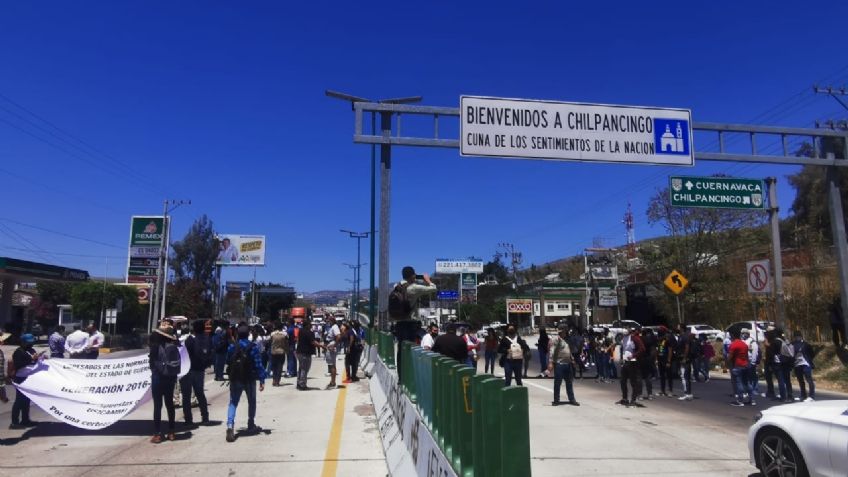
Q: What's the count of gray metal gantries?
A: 1